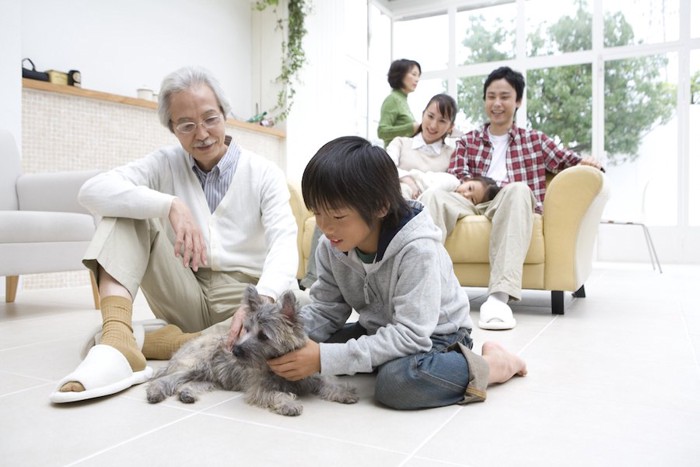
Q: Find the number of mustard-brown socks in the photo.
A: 2